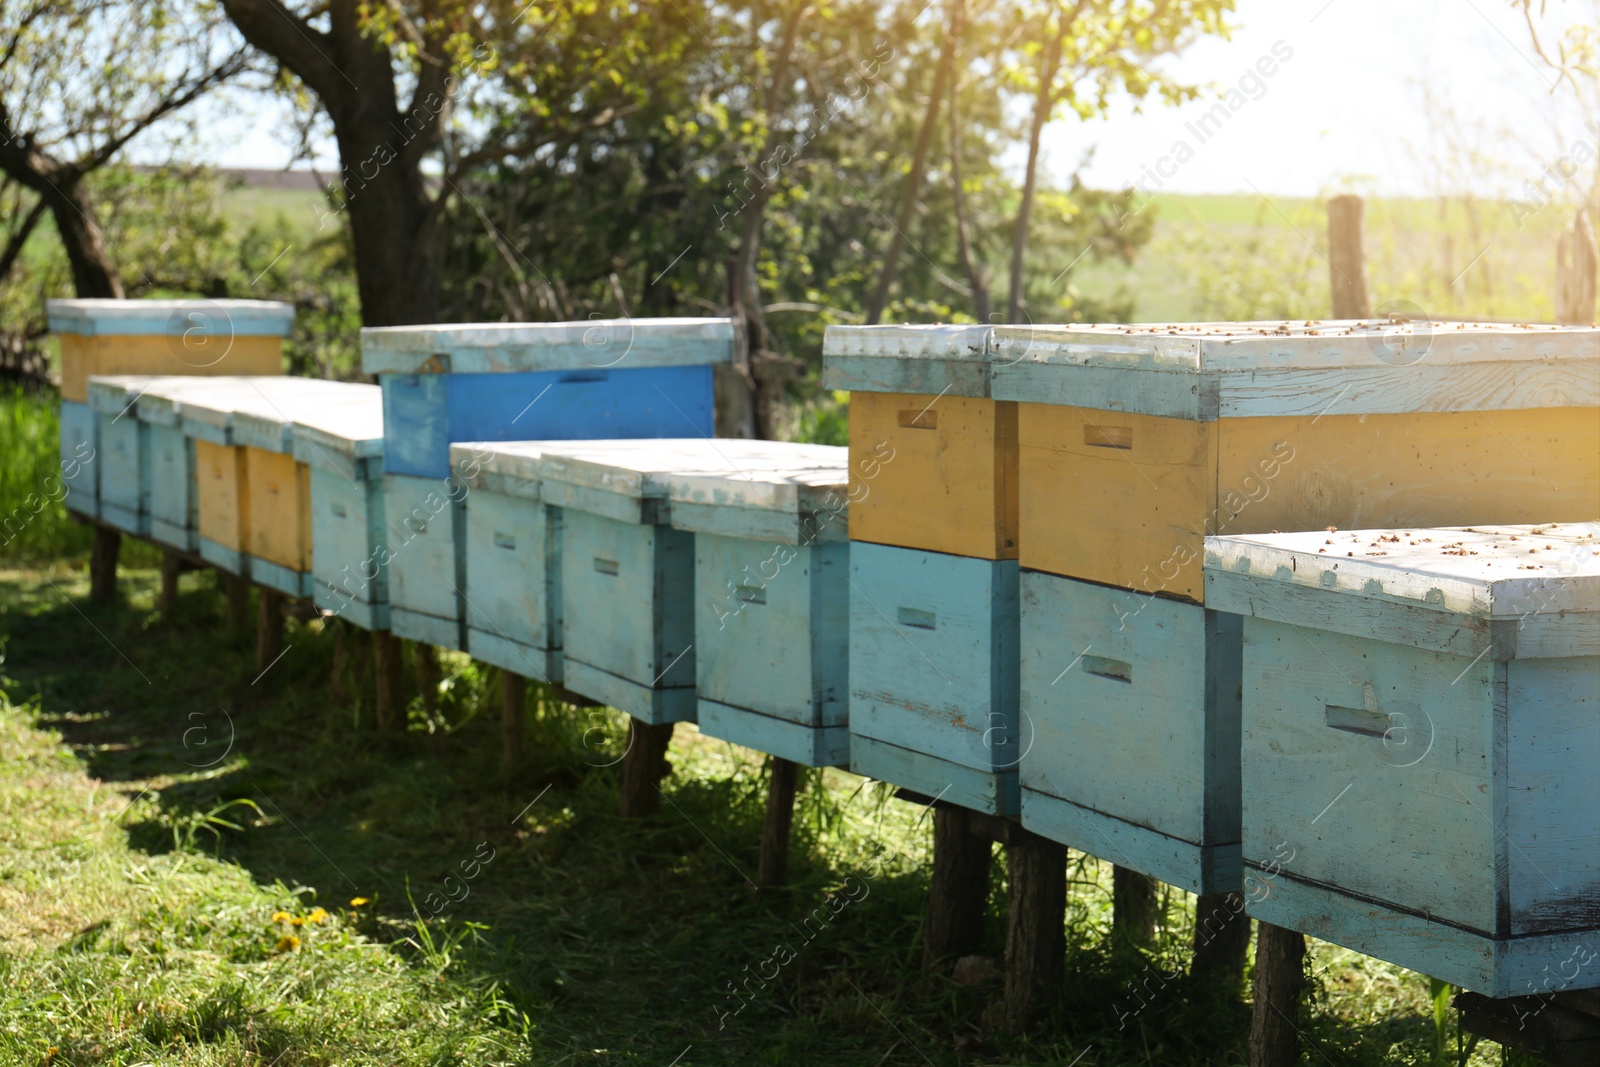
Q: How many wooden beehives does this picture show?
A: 13